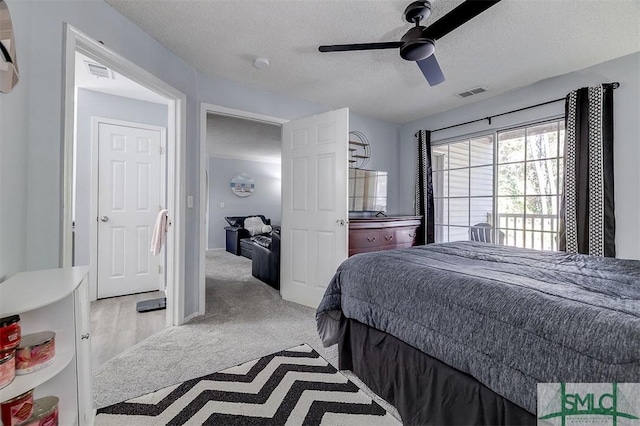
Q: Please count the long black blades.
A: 3